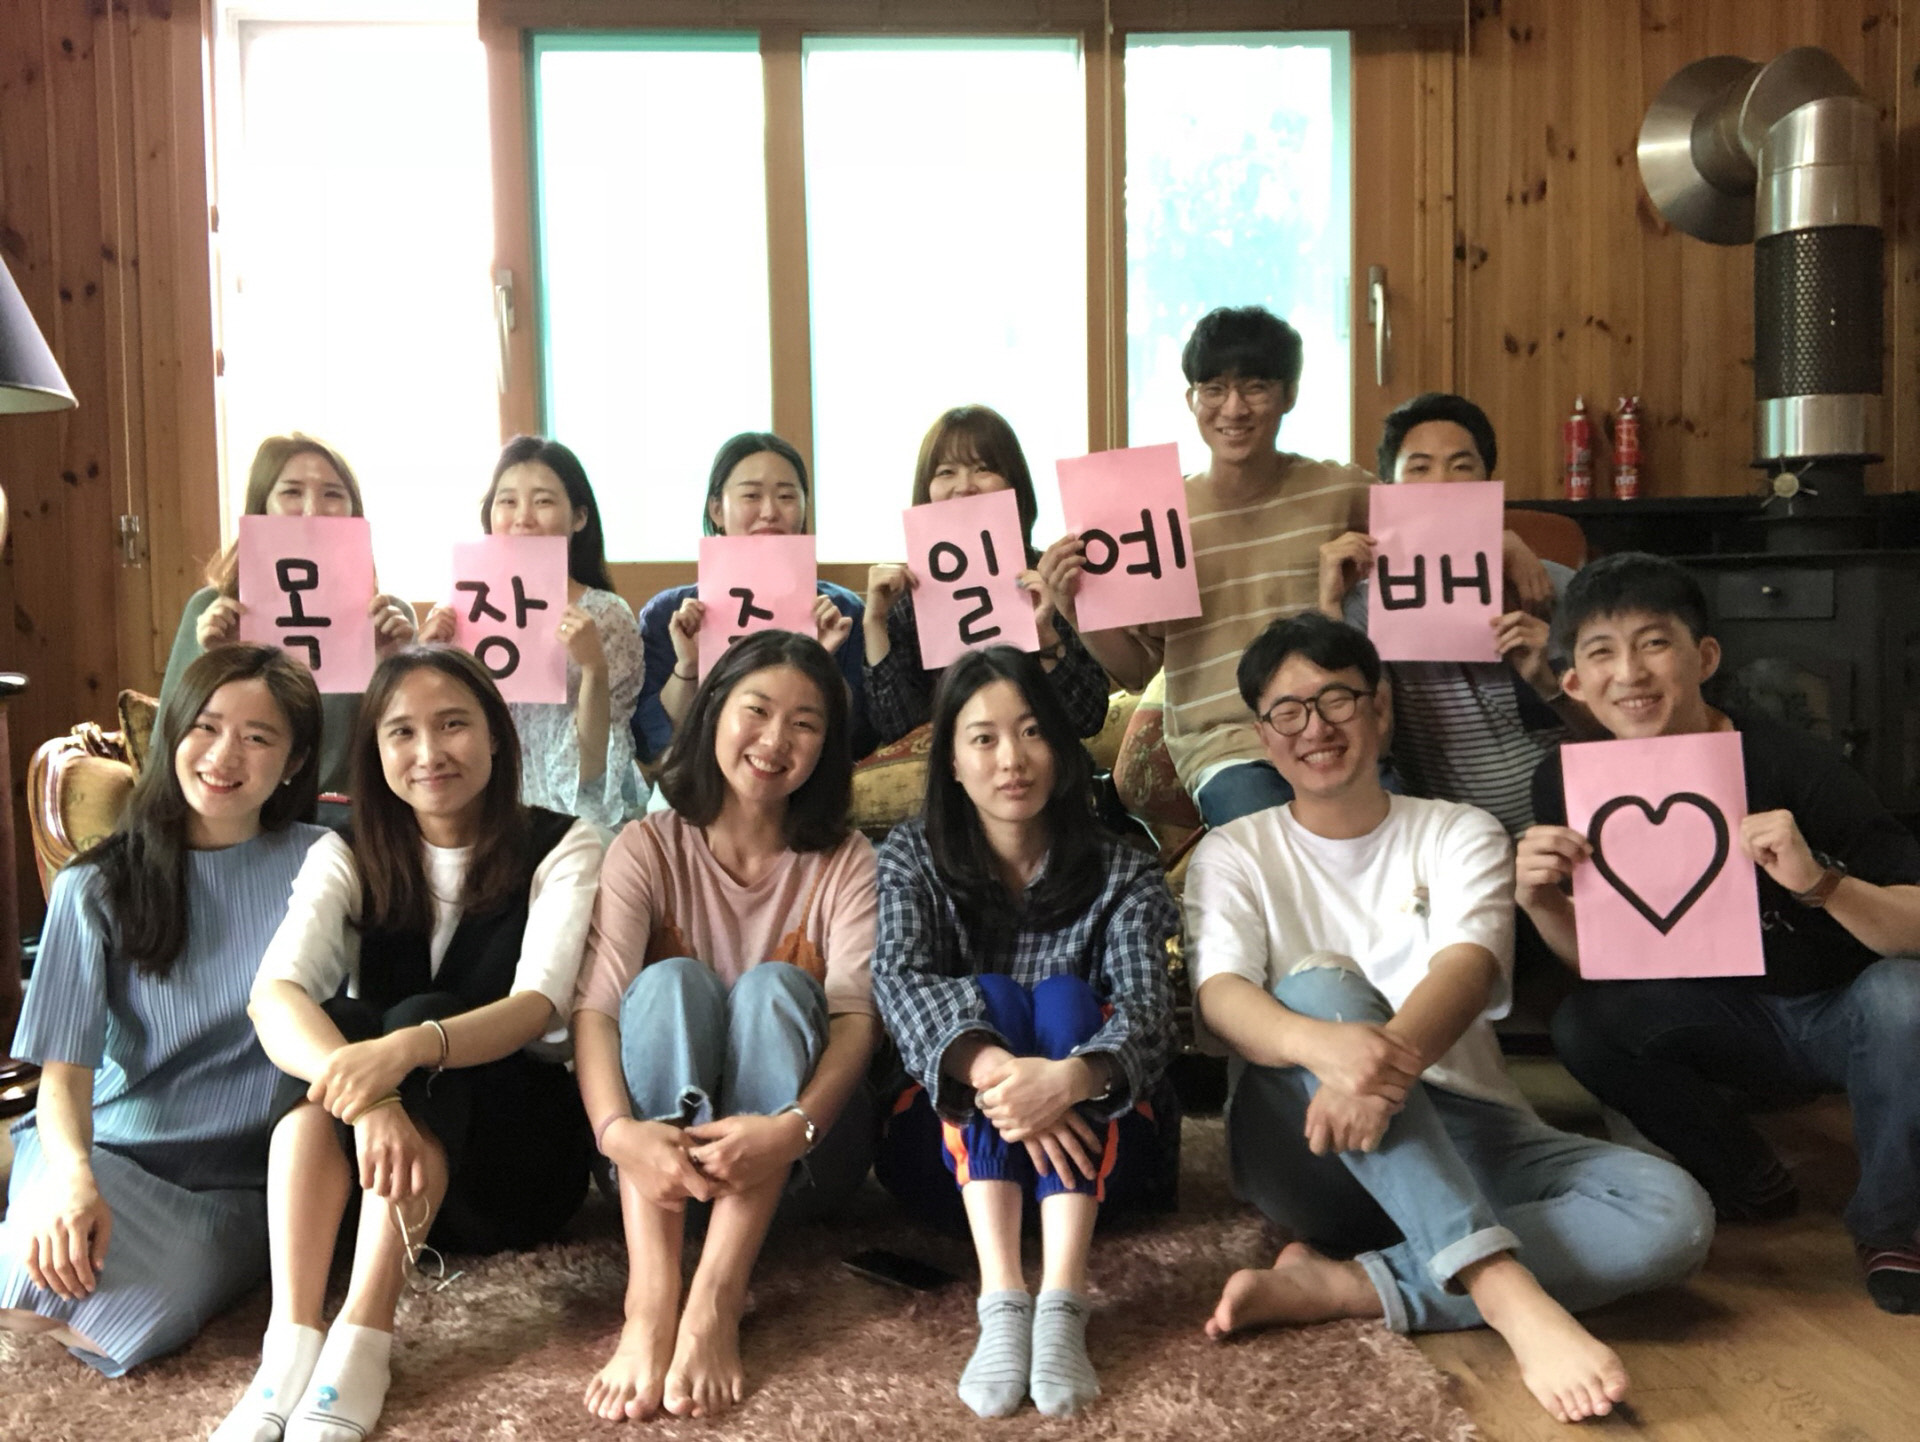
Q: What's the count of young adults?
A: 12